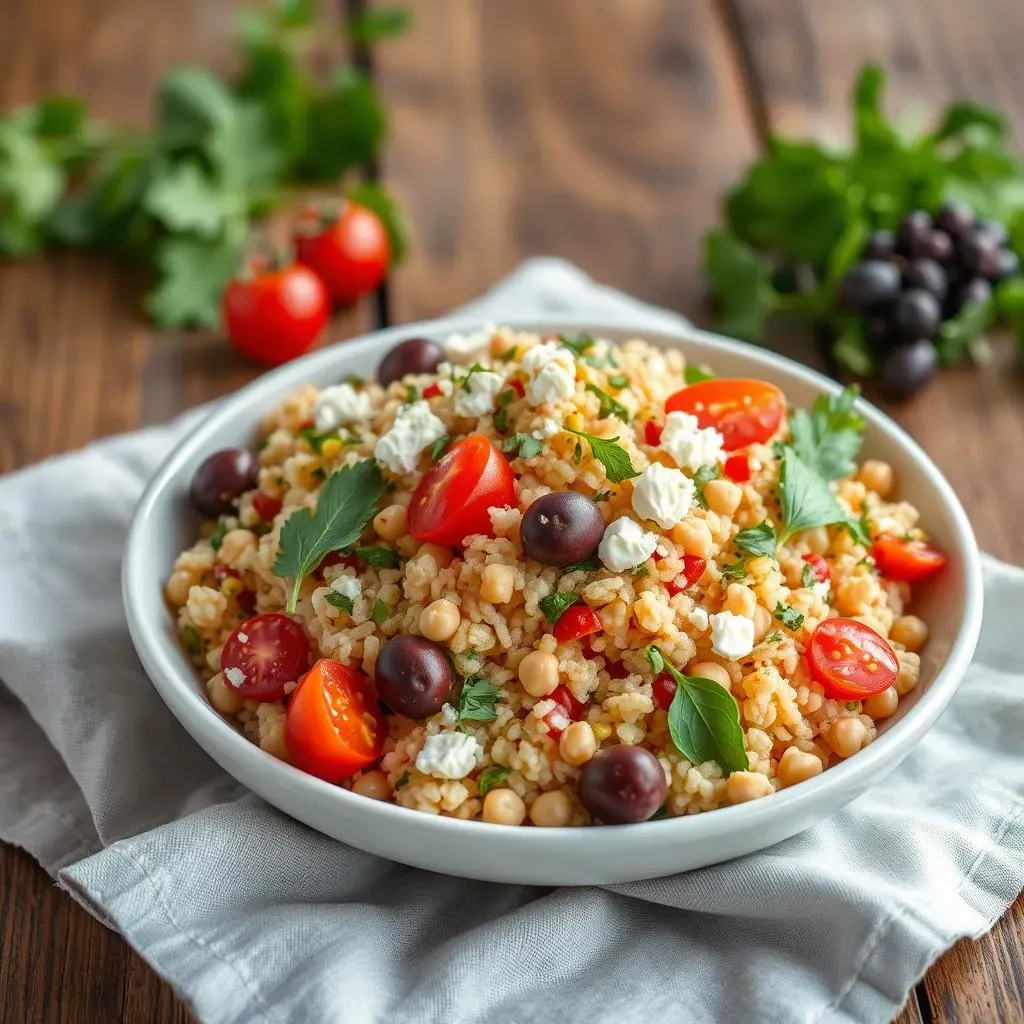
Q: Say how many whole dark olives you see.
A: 5